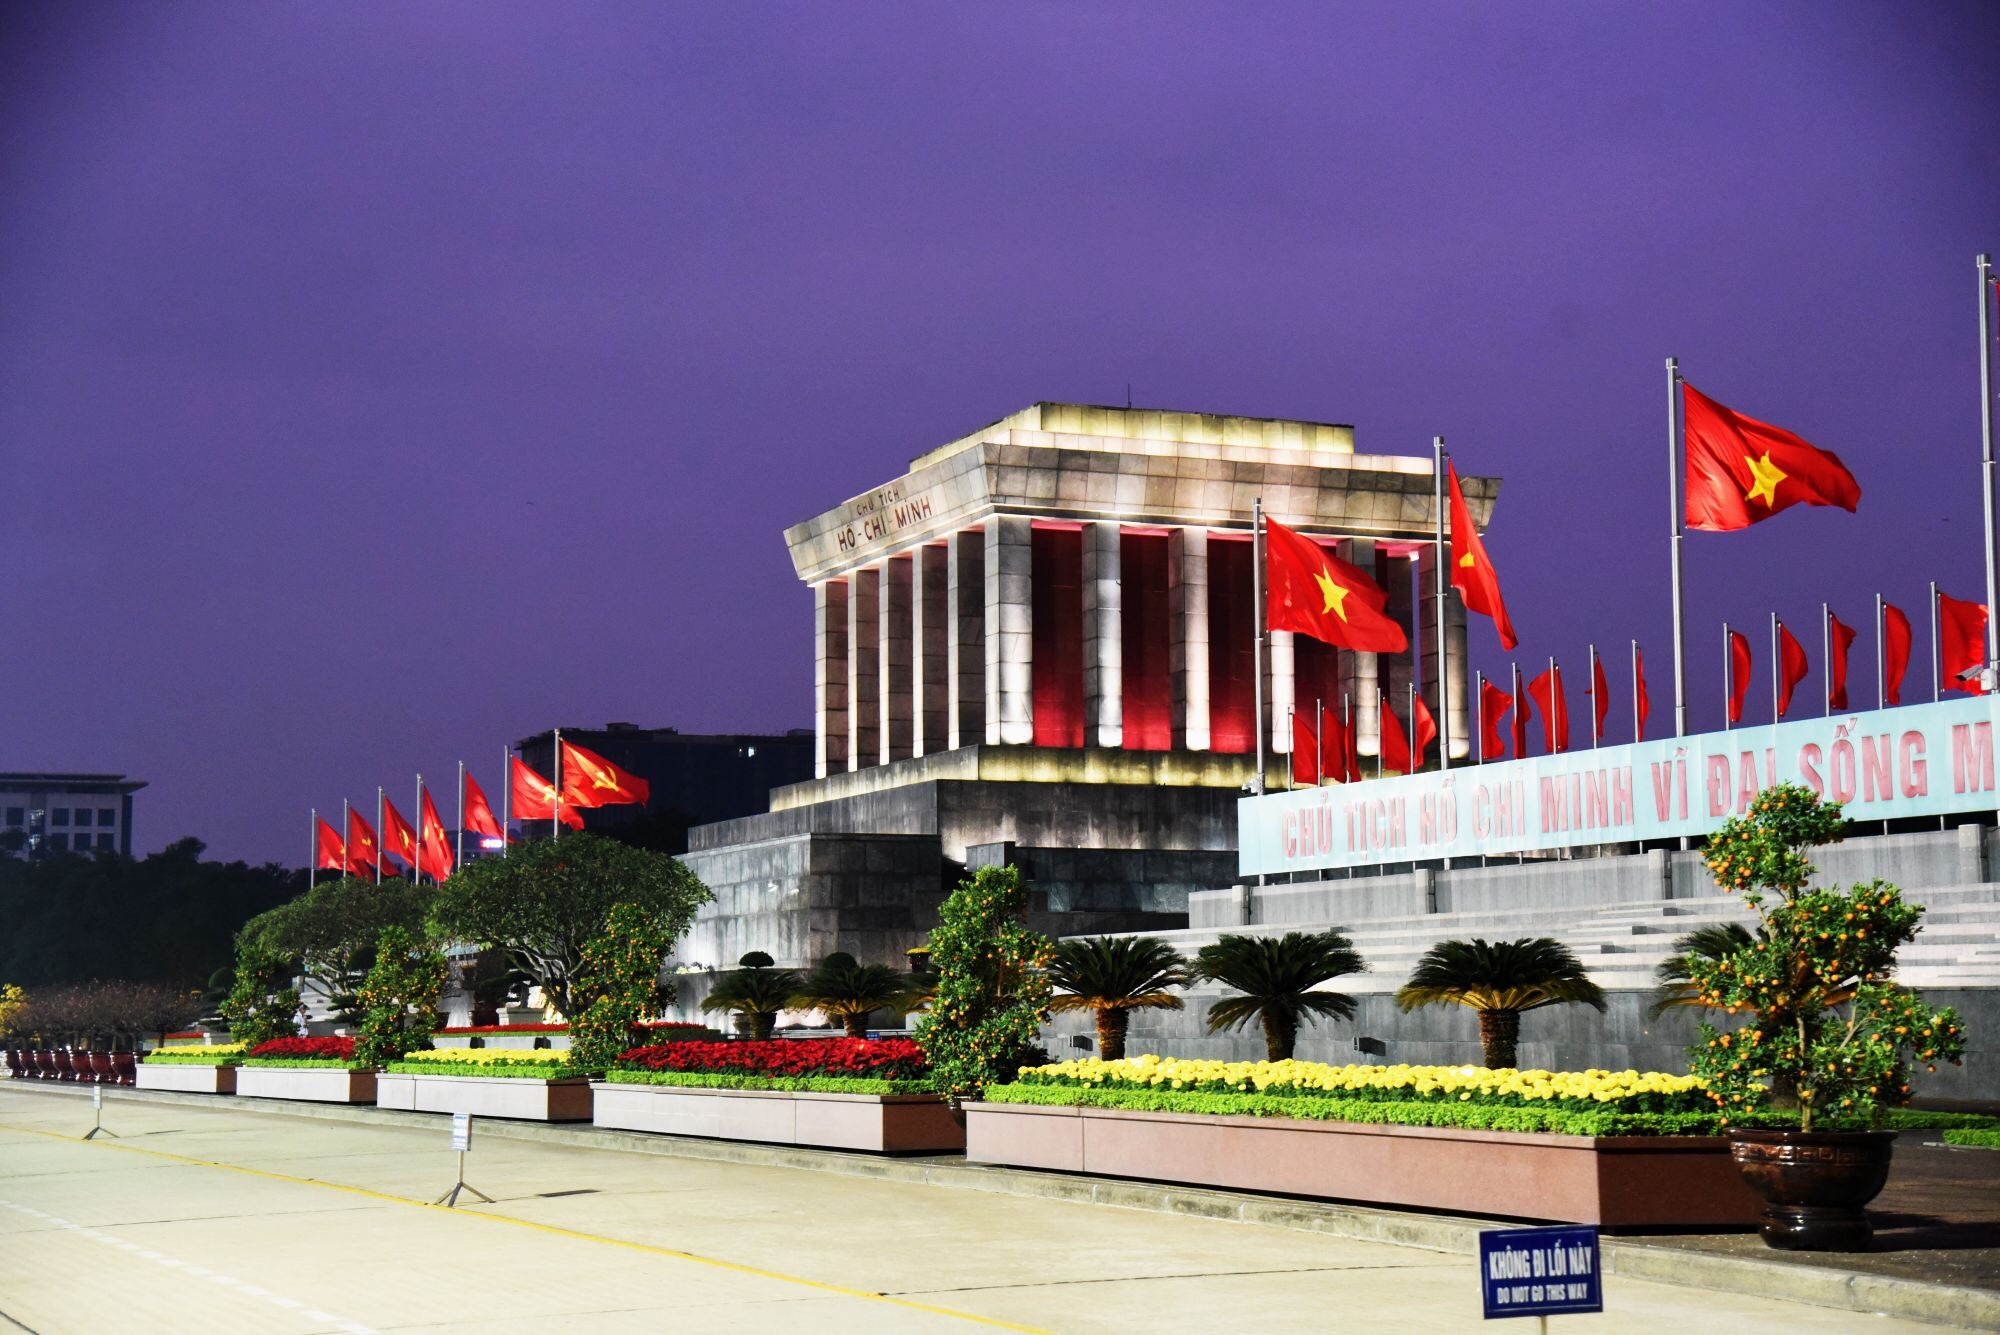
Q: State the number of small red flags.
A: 15